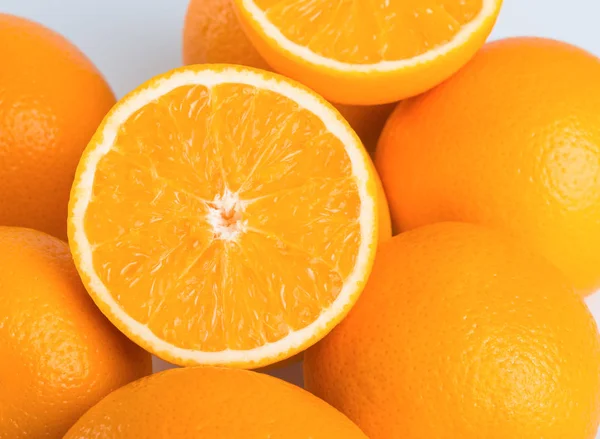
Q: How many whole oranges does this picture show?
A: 6